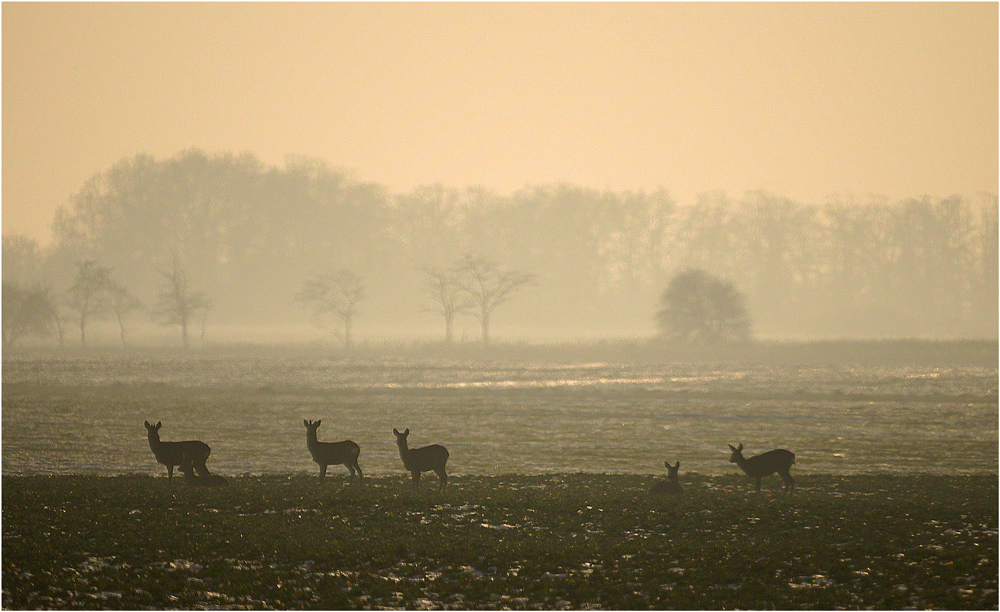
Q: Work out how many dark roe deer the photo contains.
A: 6